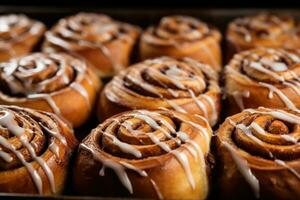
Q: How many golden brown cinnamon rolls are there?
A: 10